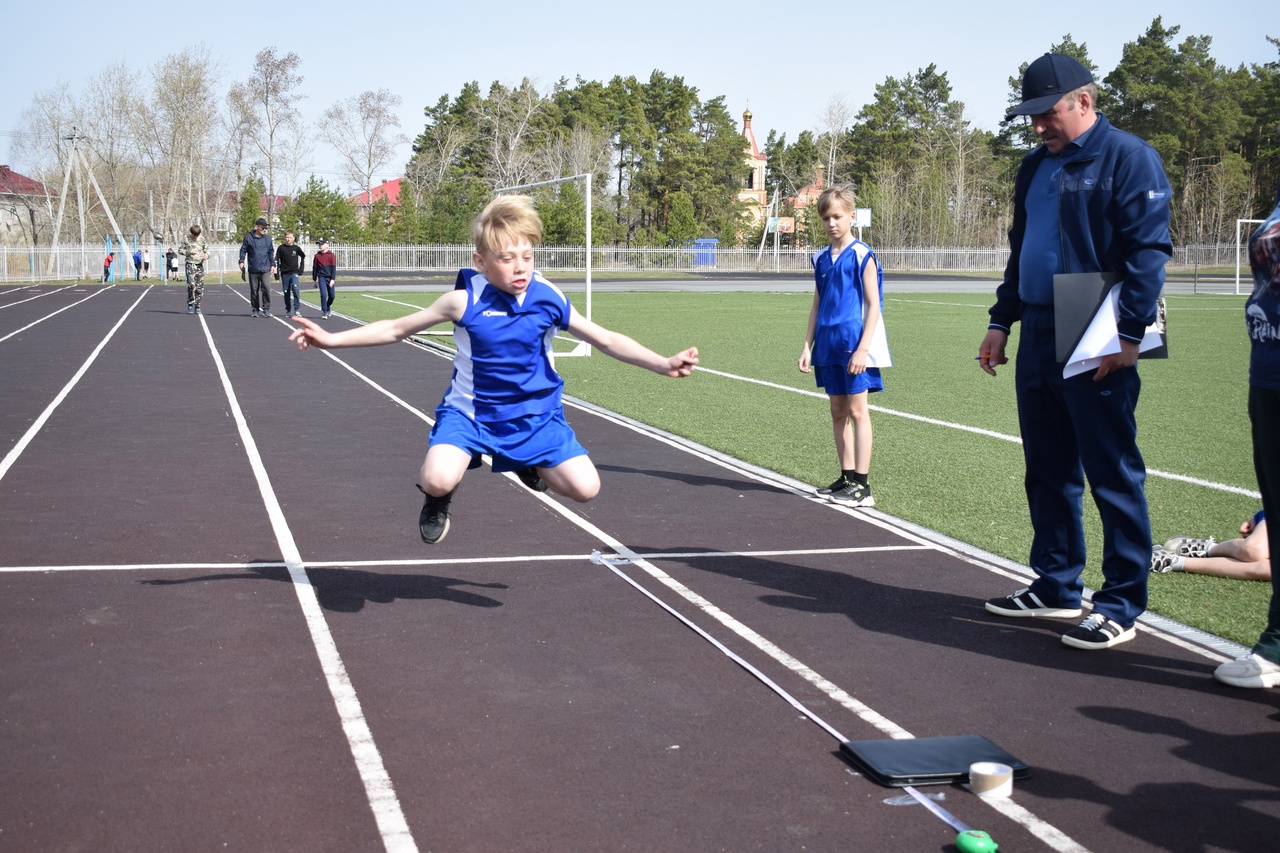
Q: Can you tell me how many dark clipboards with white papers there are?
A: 1